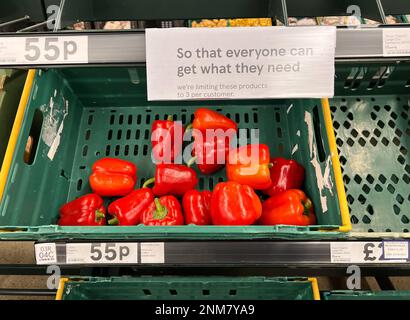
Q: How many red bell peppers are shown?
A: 13